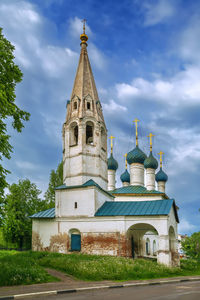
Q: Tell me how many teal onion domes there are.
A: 5